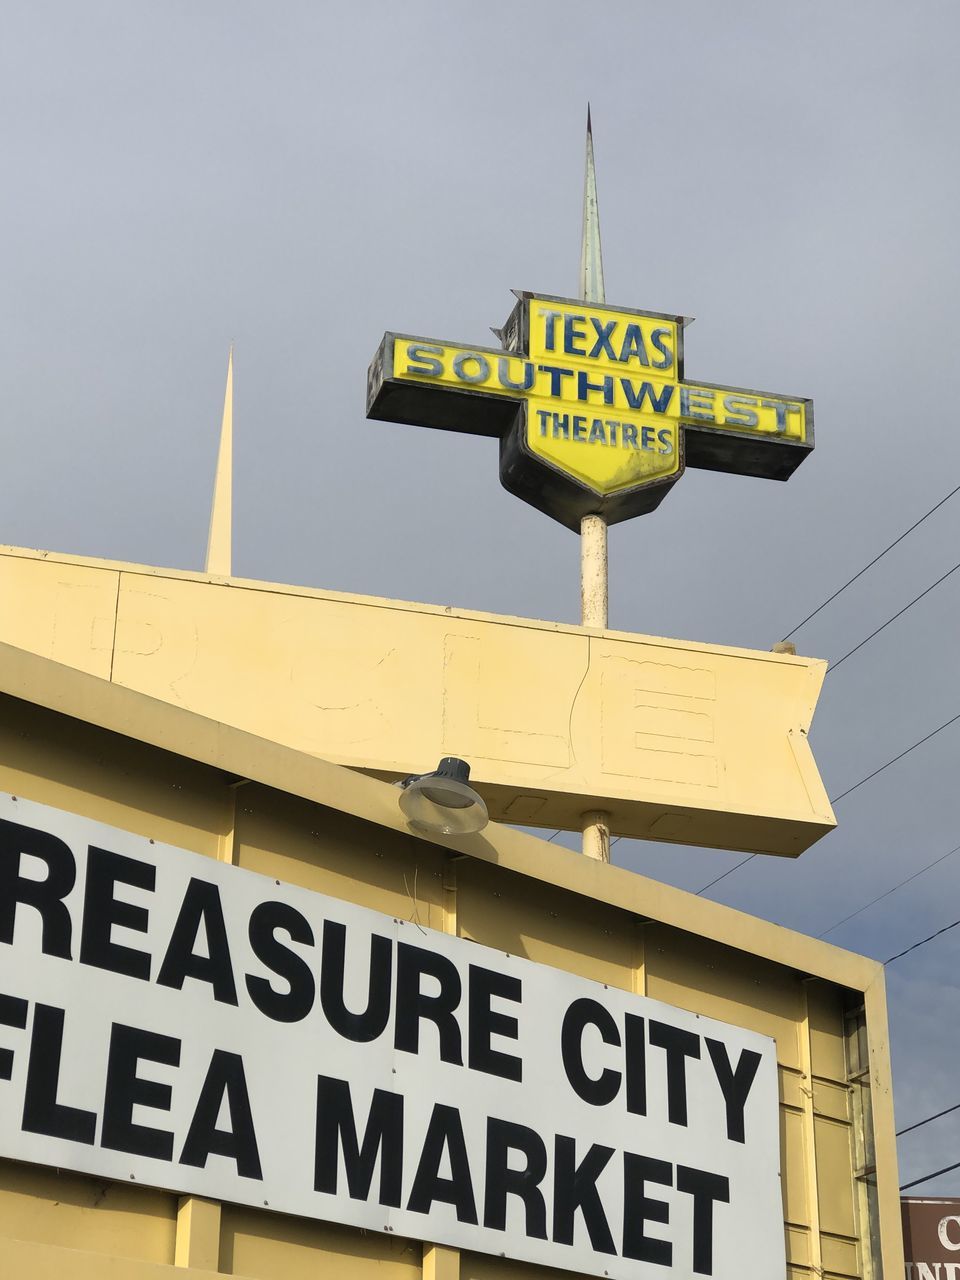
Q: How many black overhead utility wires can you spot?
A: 7